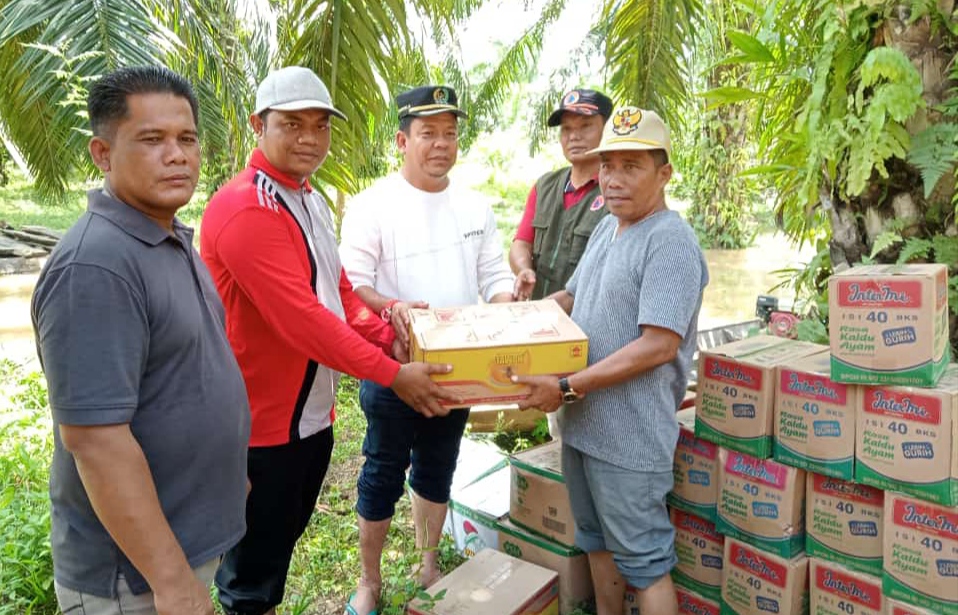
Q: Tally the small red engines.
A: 1